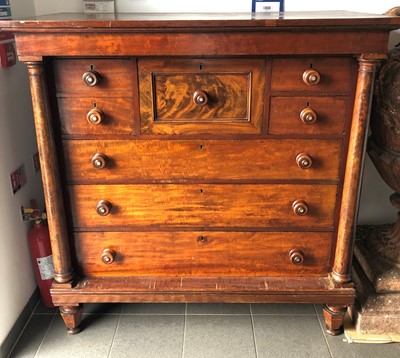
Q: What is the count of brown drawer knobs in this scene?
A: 11